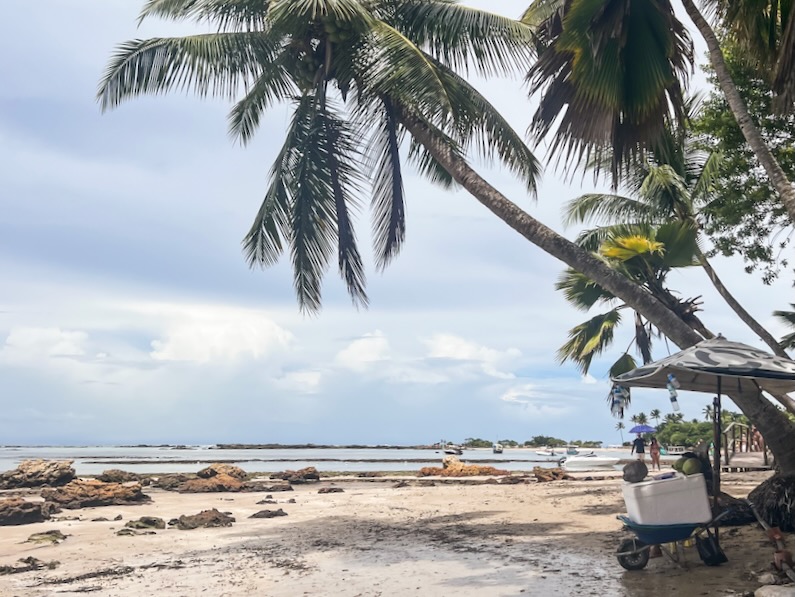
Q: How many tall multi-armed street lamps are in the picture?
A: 0